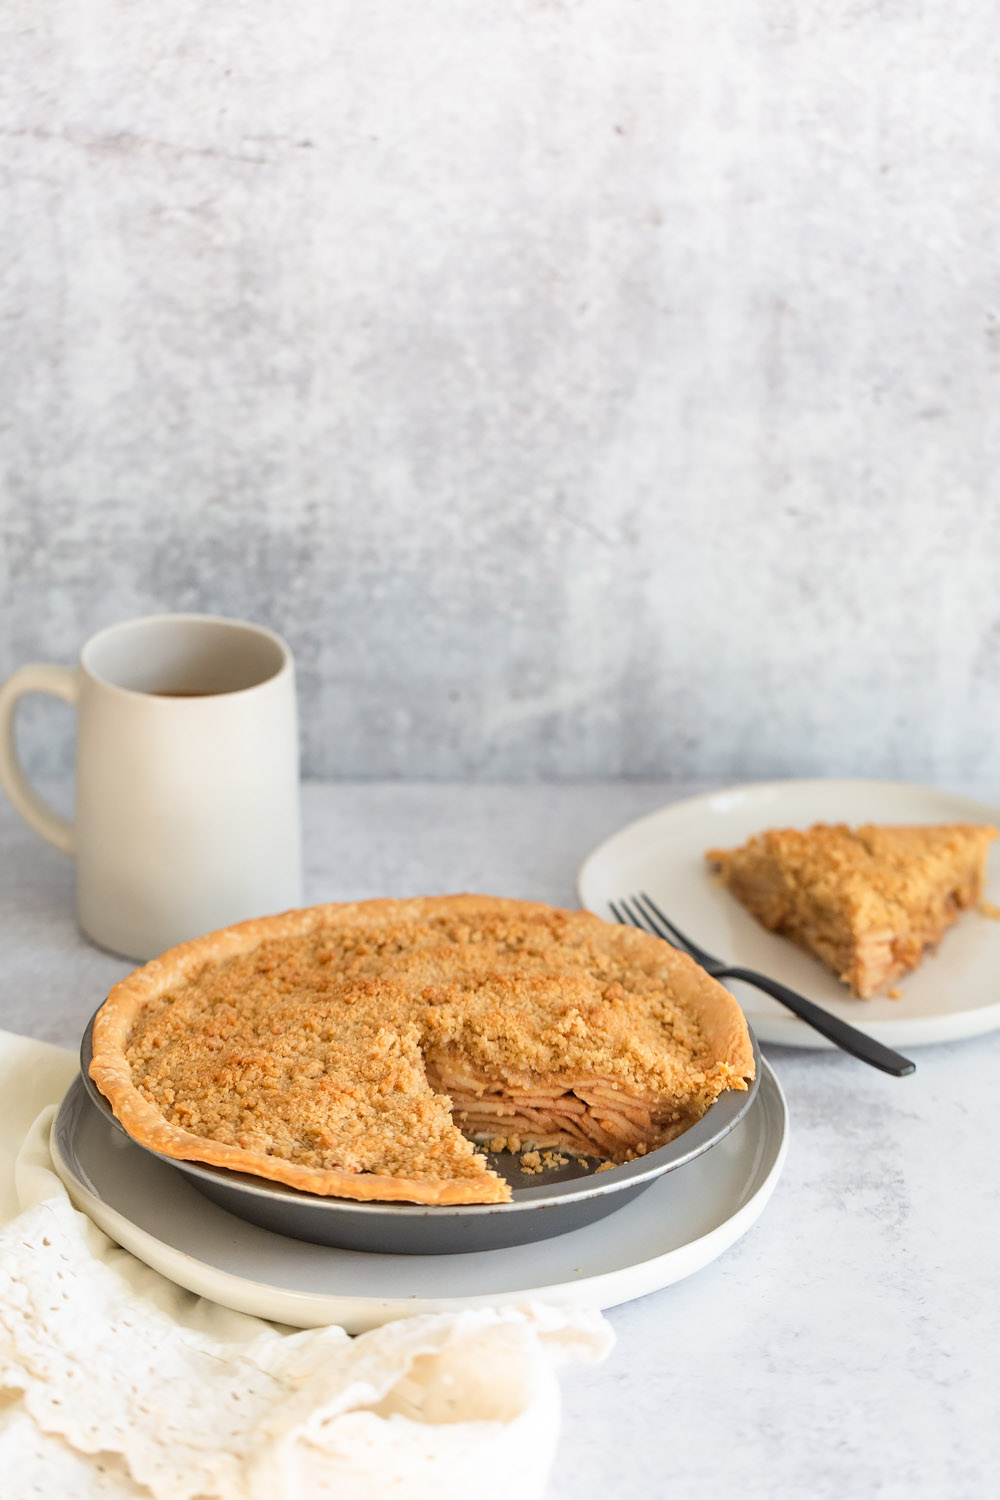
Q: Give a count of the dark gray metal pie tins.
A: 1